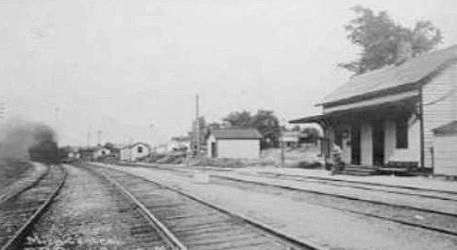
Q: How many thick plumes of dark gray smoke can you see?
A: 1